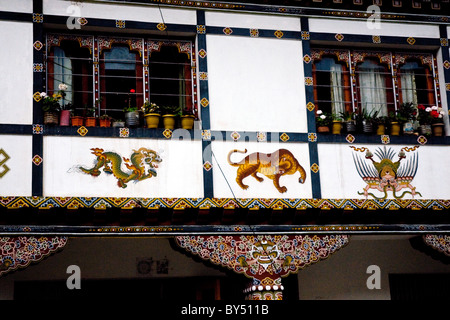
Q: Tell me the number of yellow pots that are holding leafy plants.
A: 6